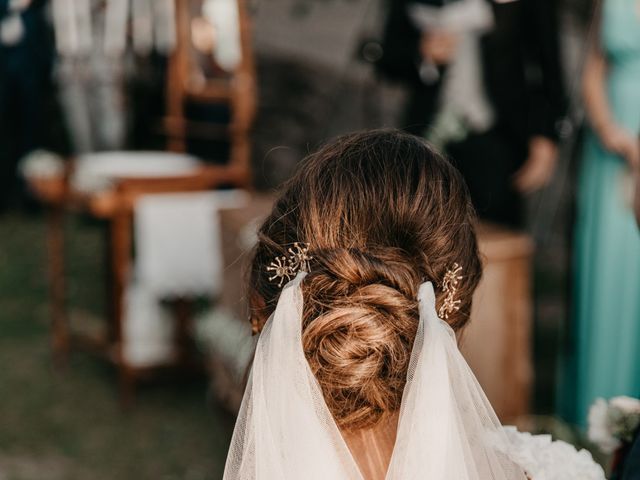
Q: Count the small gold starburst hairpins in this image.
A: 4